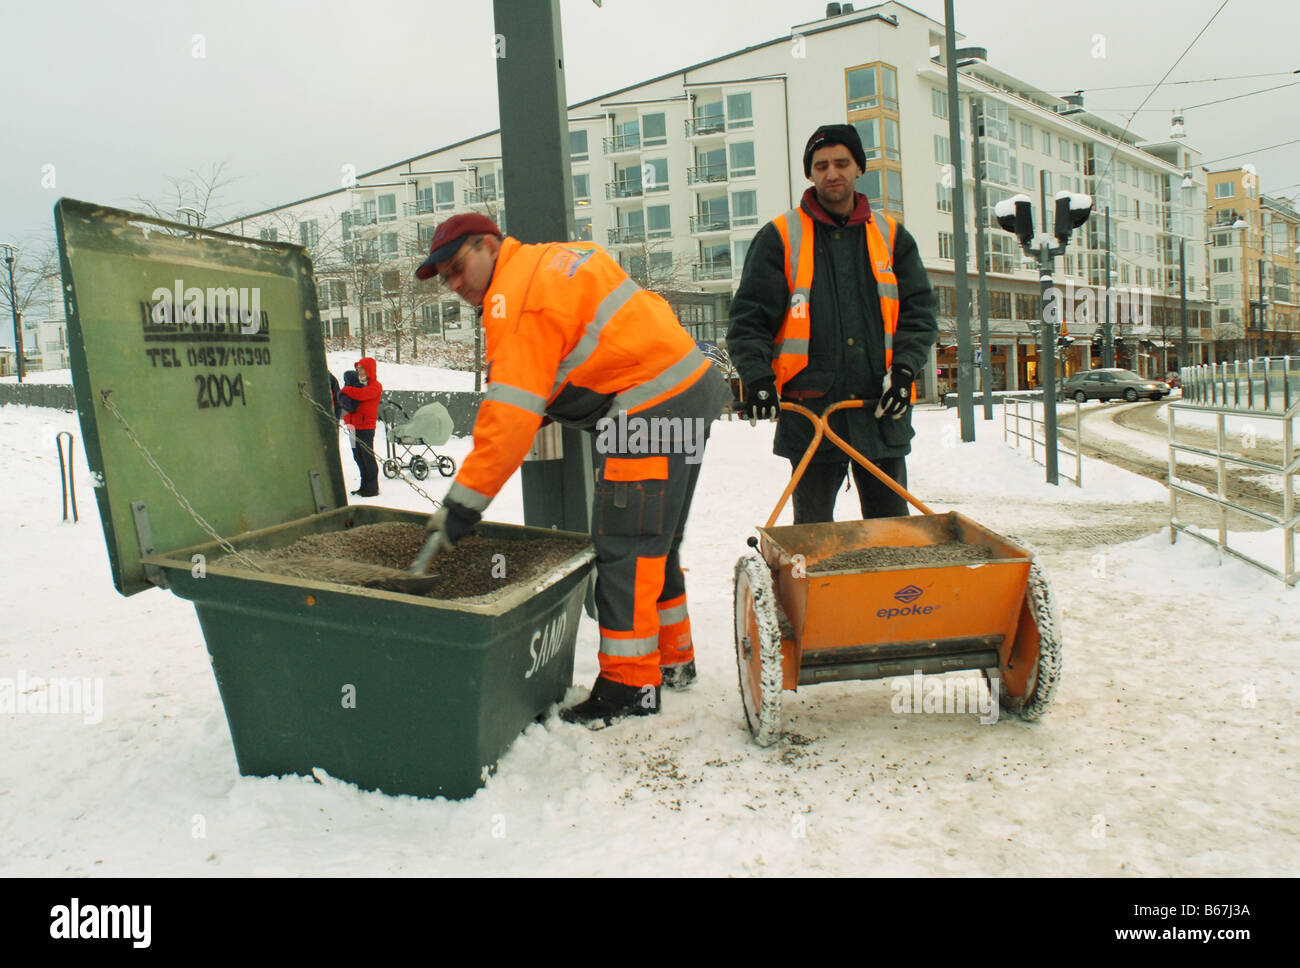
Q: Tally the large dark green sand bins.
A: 1